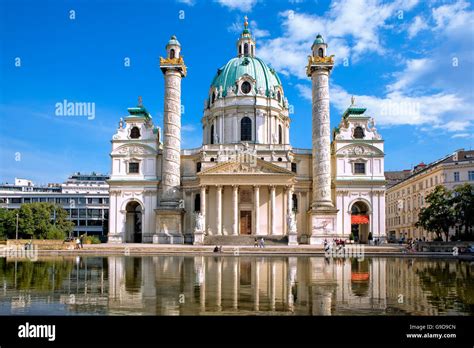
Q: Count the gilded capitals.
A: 2